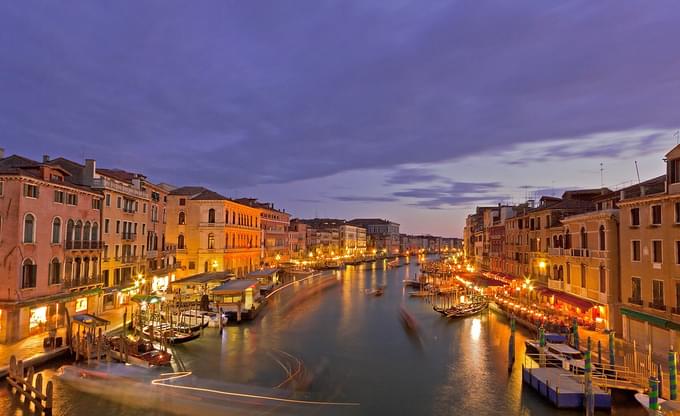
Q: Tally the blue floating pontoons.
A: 1